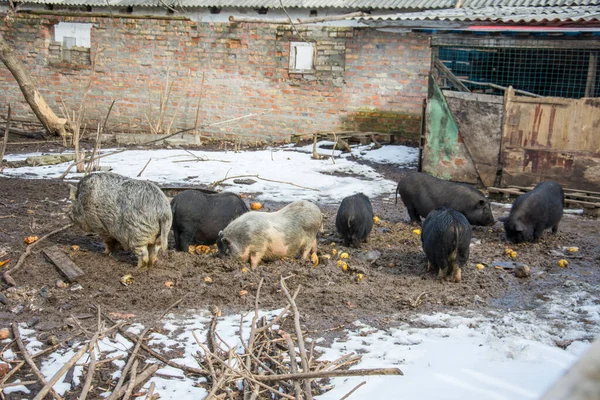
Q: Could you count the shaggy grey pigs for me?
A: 1